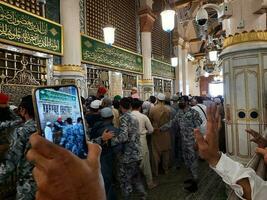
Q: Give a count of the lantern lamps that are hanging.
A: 4